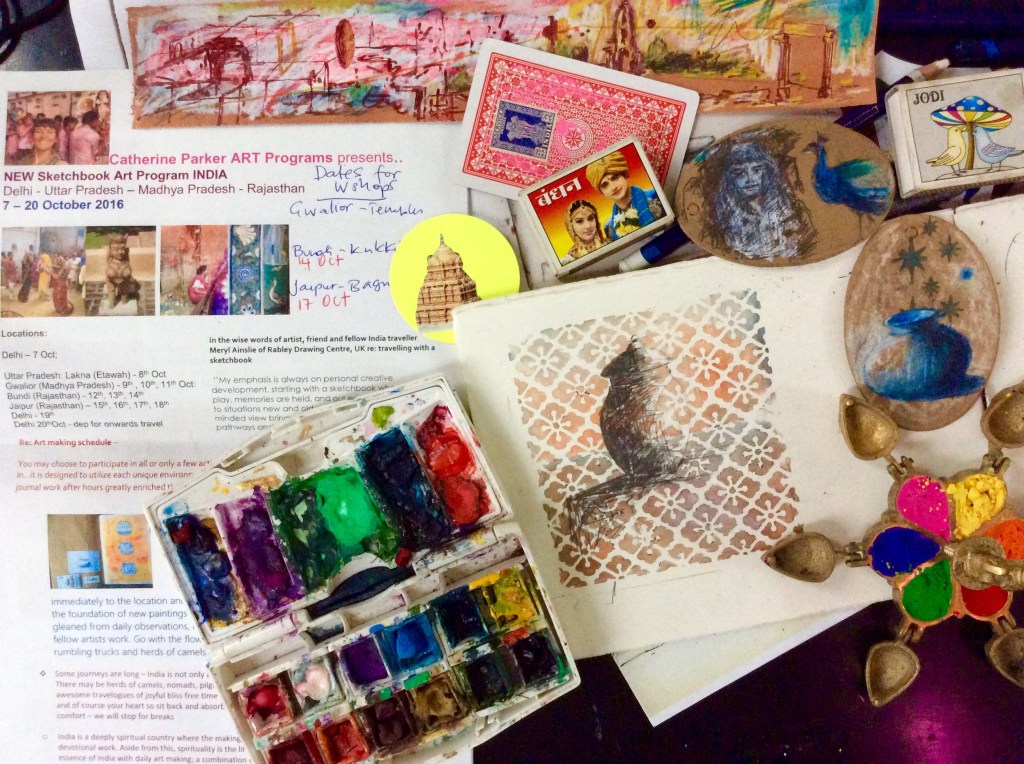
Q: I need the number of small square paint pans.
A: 12